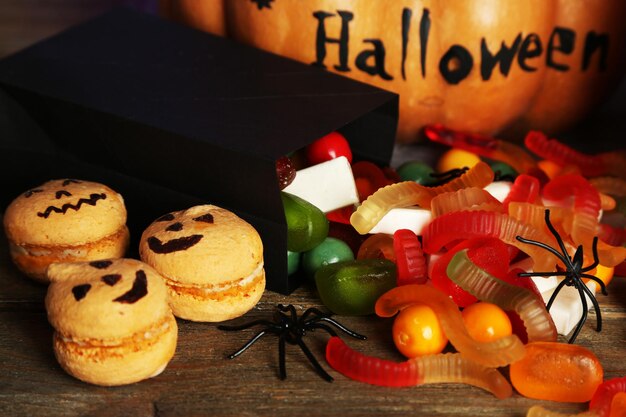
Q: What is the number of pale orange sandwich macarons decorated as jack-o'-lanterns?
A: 3